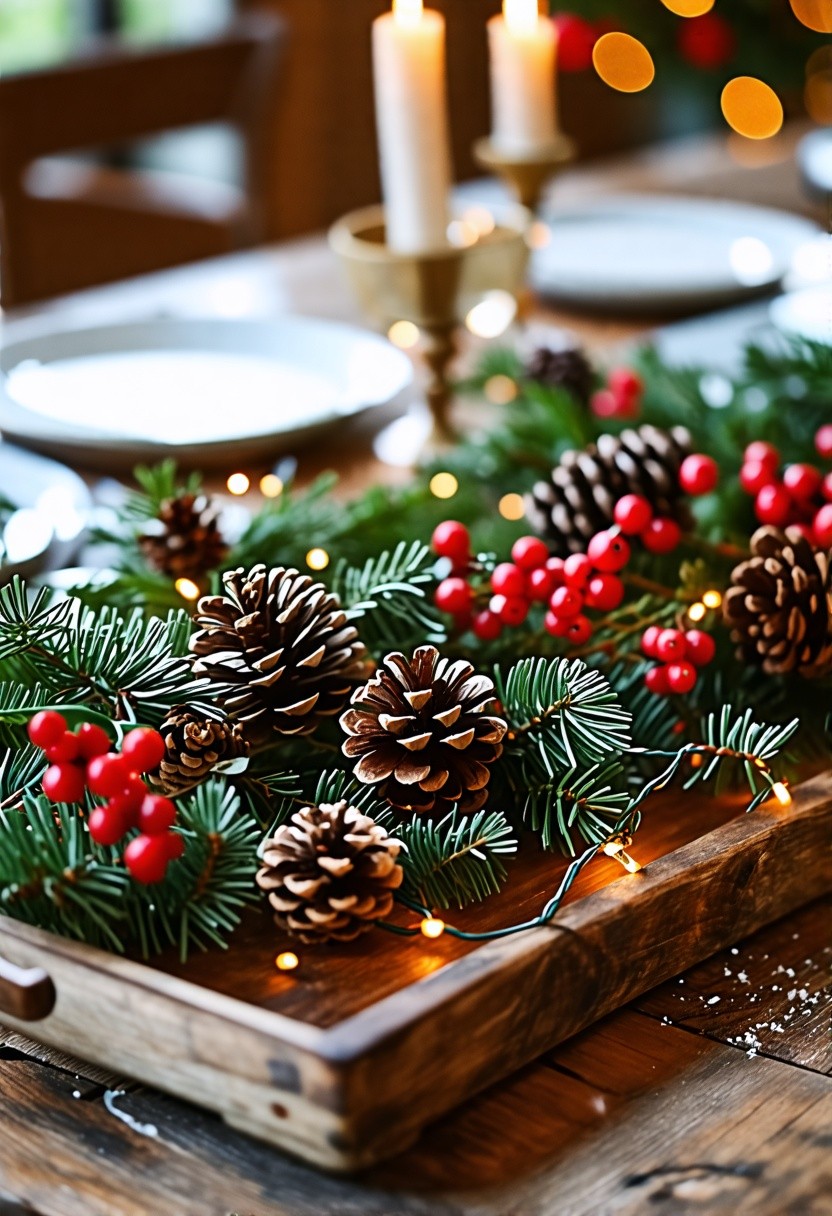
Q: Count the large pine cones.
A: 5